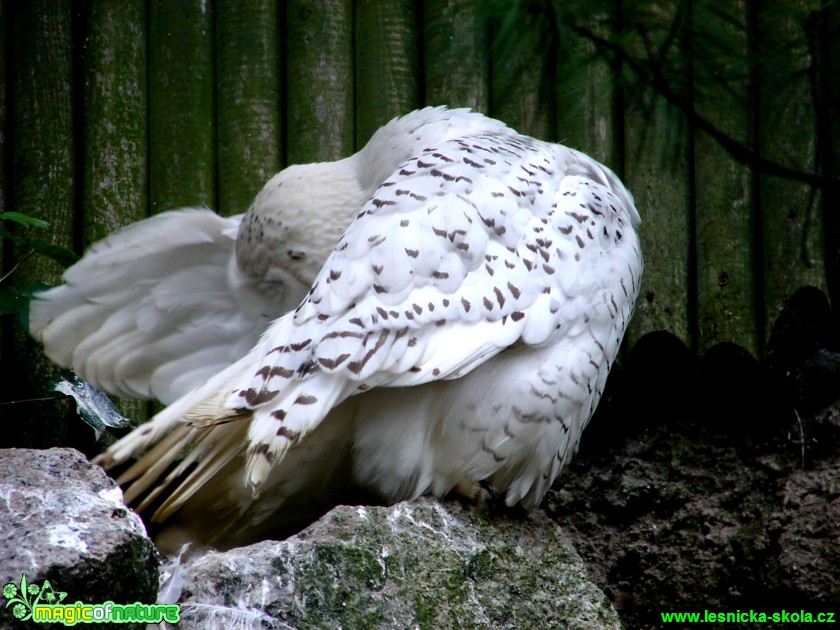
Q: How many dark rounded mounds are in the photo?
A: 3